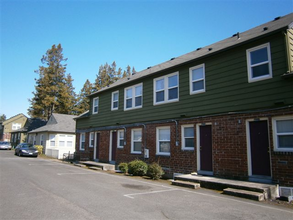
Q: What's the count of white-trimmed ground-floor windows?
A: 7